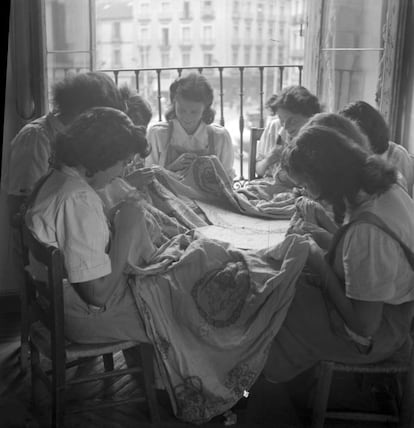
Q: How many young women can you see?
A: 8